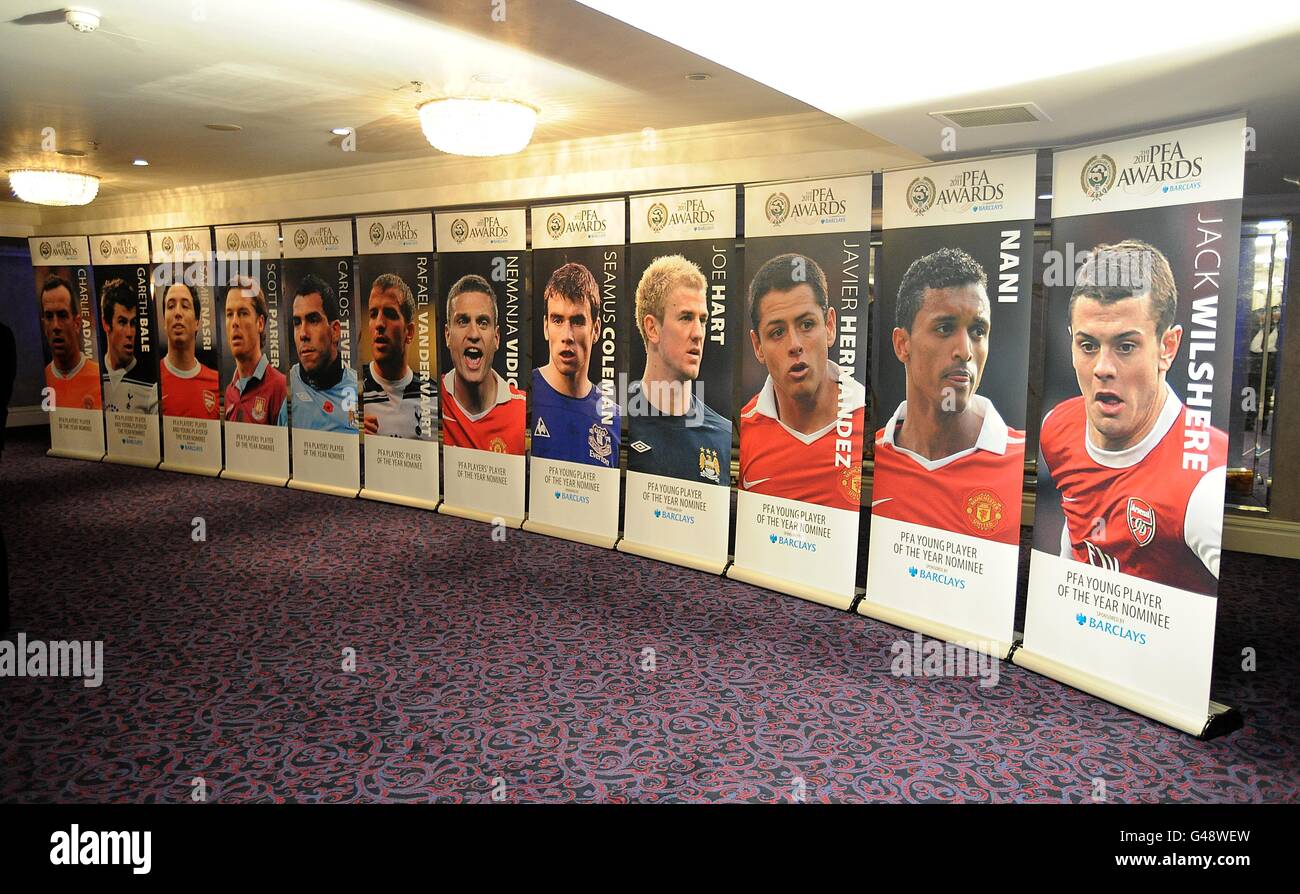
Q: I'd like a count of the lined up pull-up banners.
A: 12